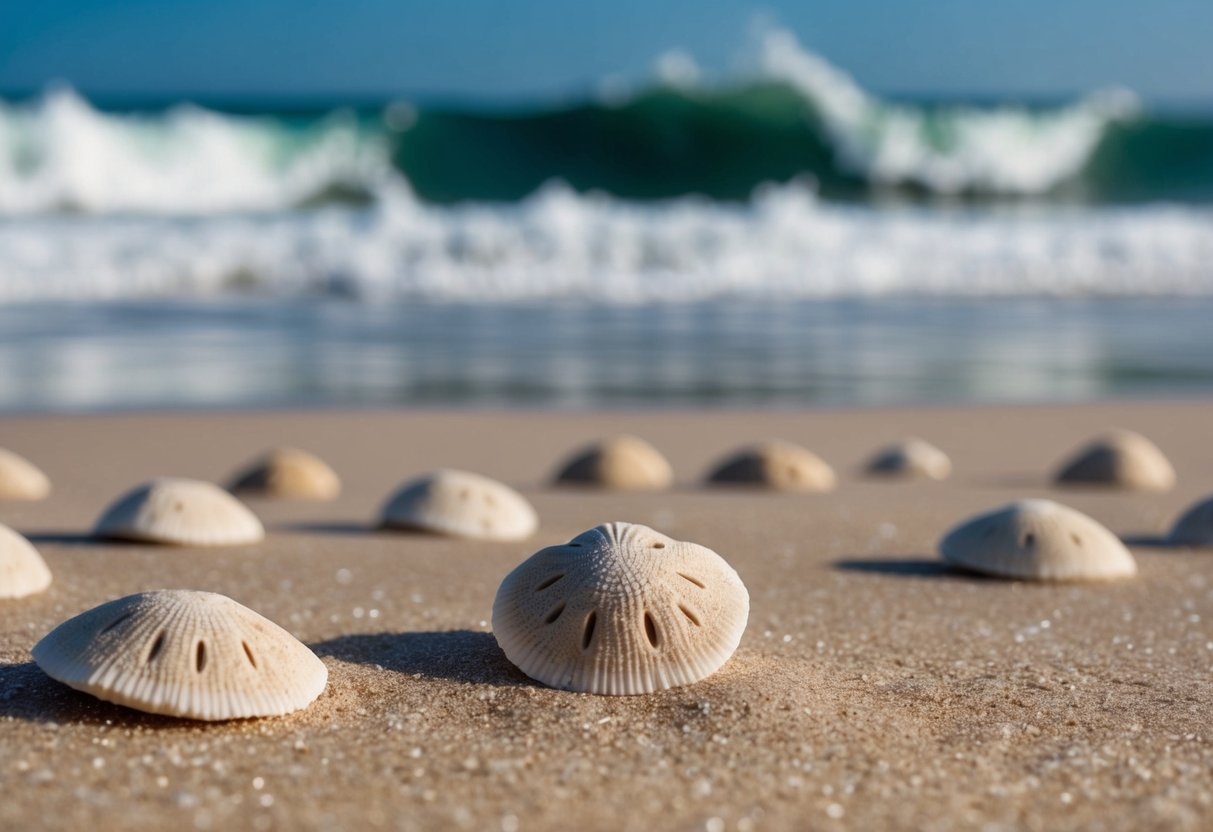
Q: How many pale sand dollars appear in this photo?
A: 13